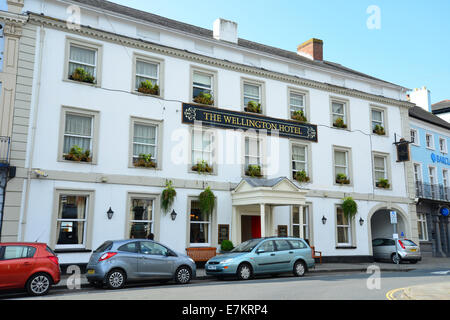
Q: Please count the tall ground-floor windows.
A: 5